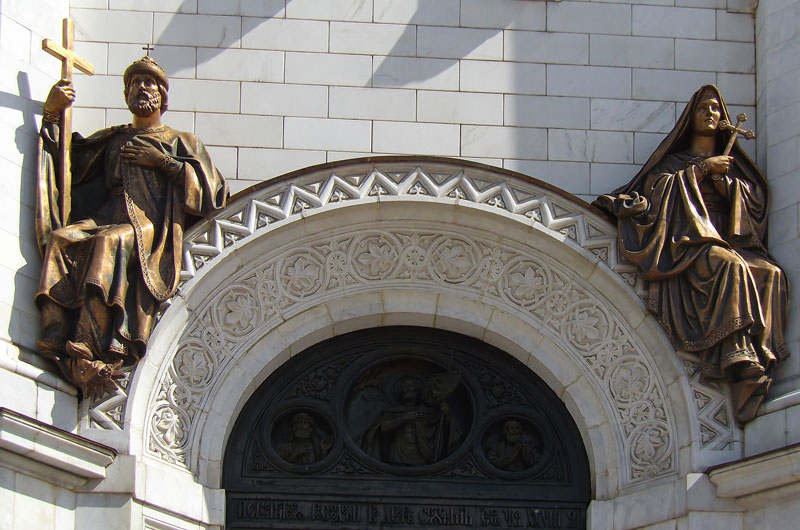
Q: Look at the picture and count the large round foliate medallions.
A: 10